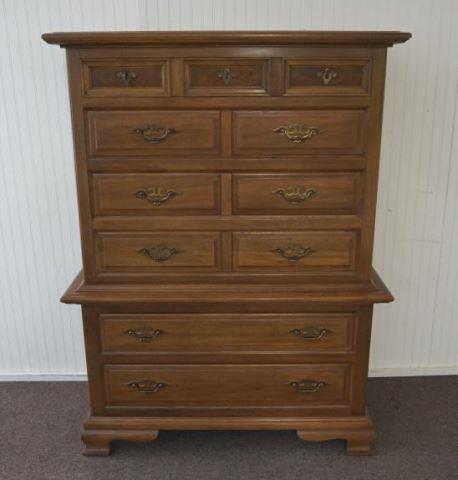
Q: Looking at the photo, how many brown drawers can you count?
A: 11